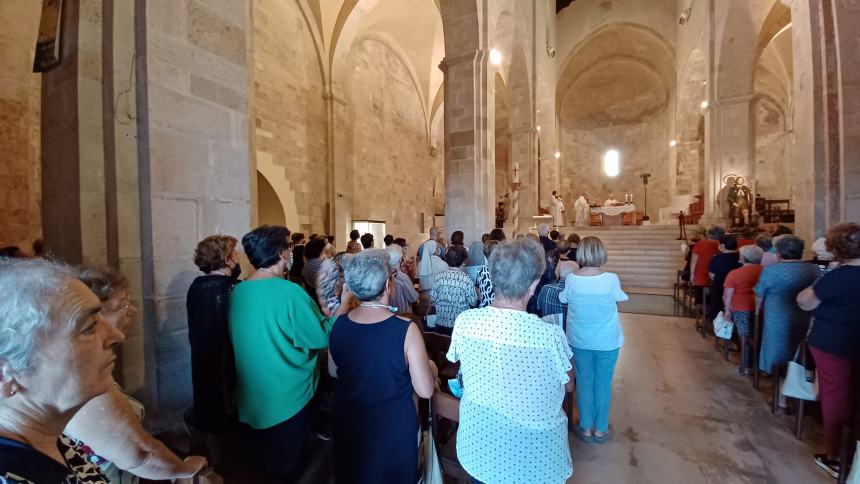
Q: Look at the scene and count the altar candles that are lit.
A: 2